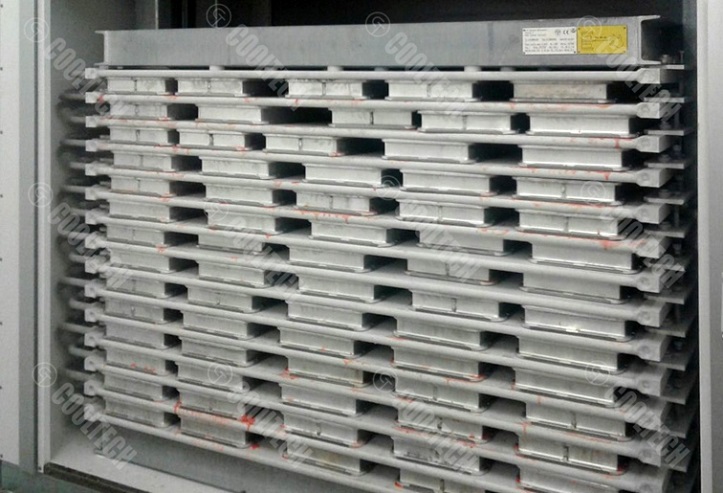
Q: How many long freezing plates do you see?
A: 15